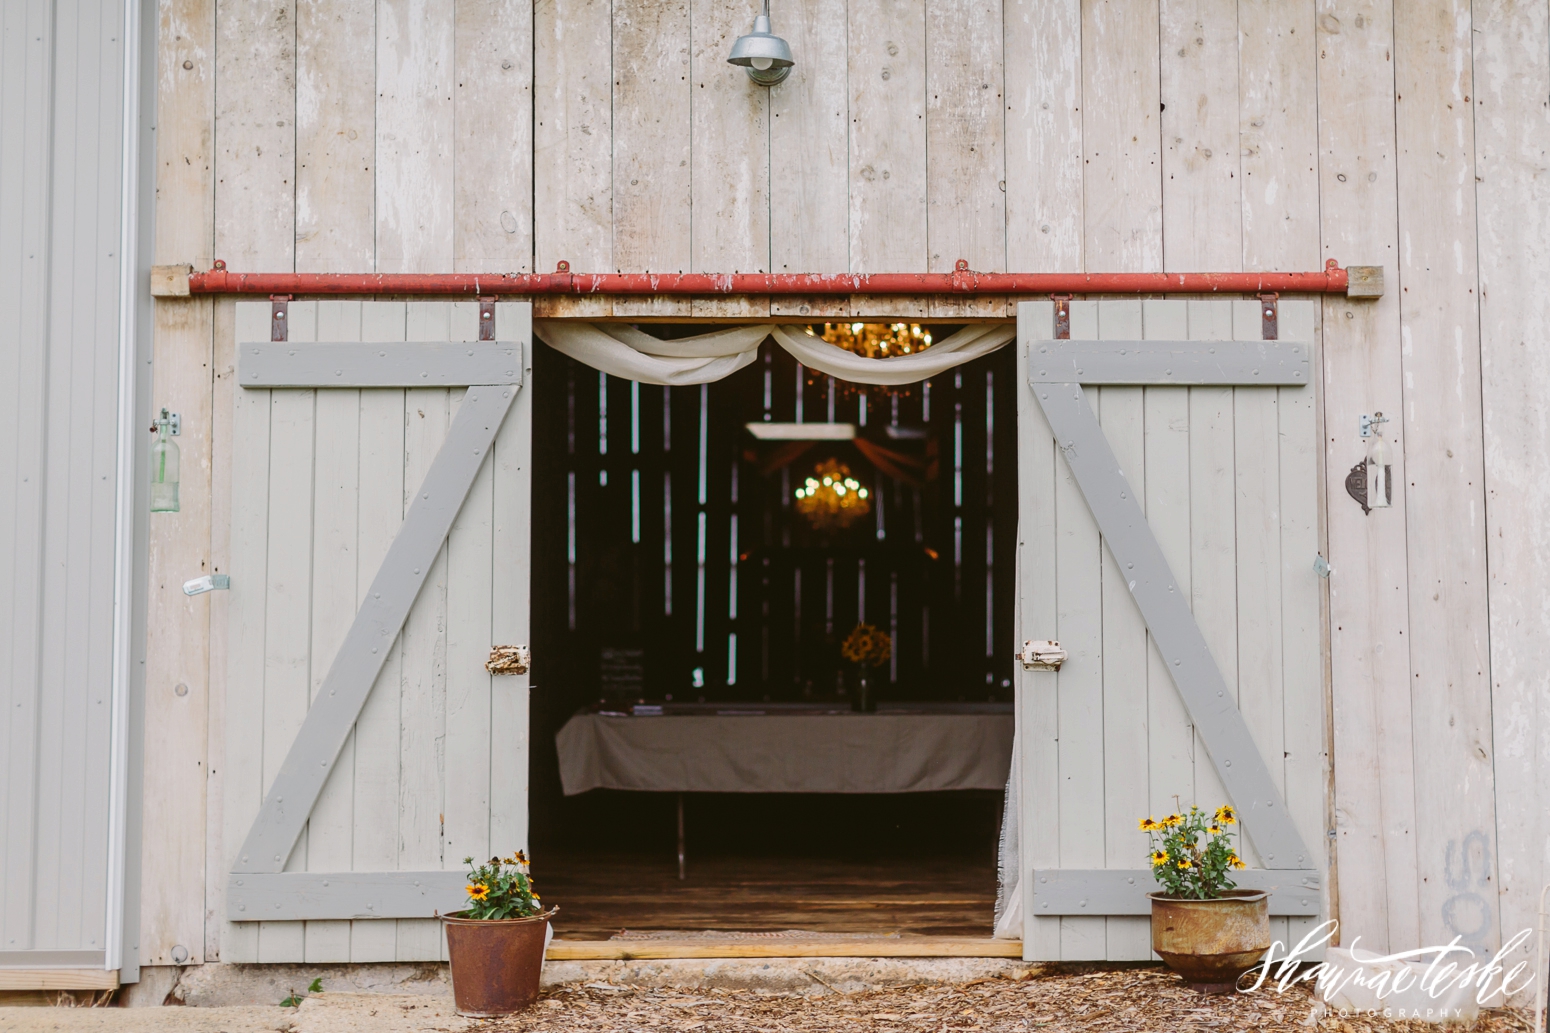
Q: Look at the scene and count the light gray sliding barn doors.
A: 2